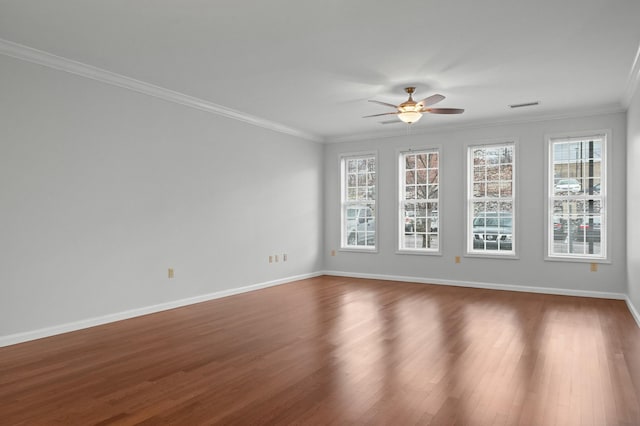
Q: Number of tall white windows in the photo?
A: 4